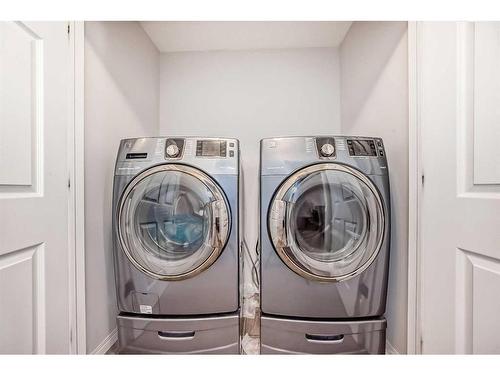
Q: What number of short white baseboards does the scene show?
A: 2